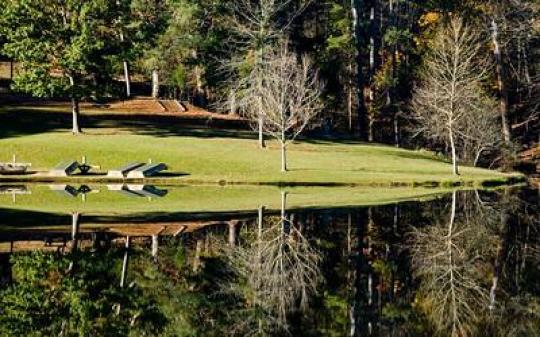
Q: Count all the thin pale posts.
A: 3